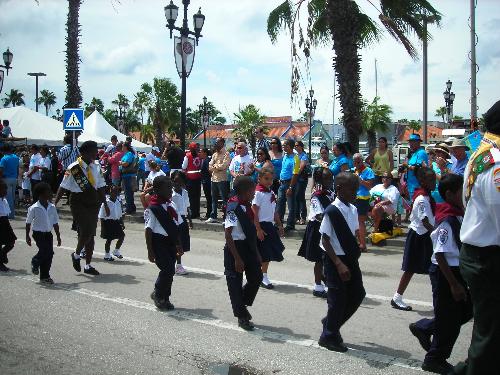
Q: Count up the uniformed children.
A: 11